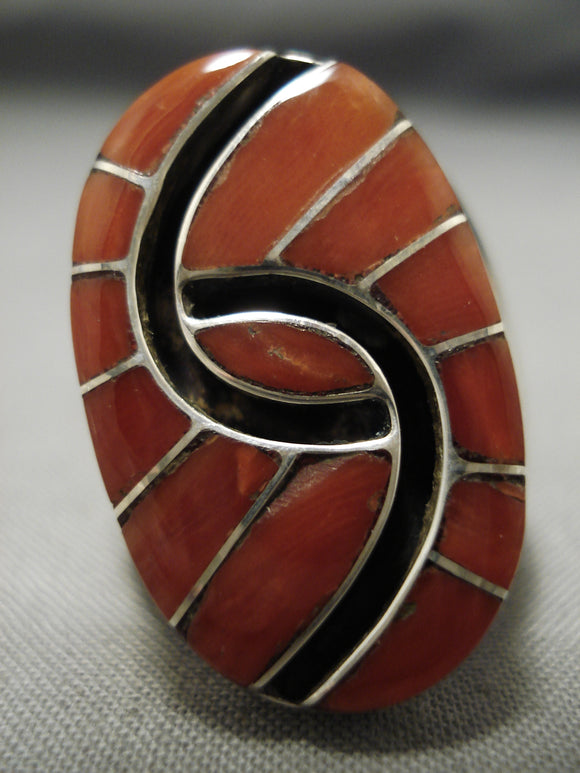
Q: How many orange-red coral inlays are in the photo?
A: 13